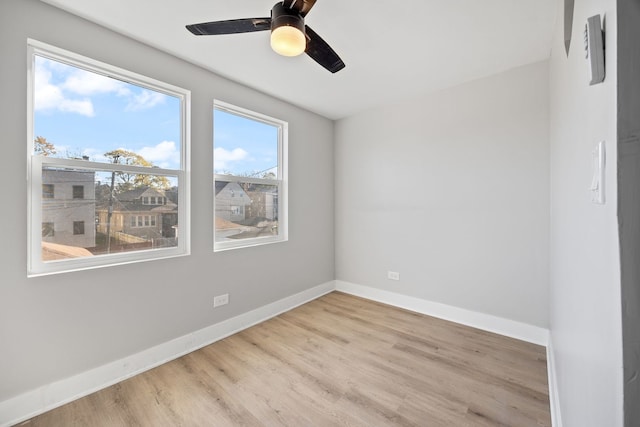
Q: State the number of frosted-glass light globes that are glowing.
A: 1